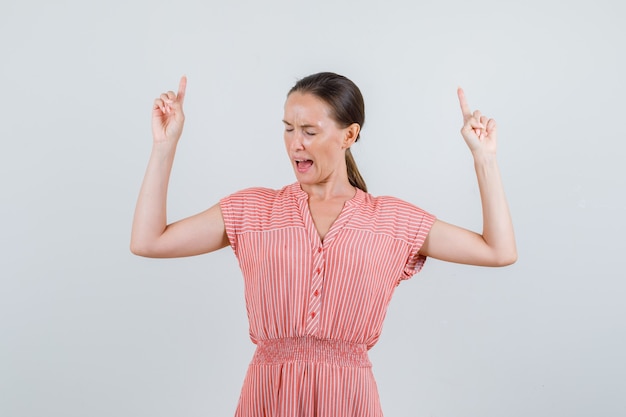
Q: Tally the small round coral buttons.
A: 4